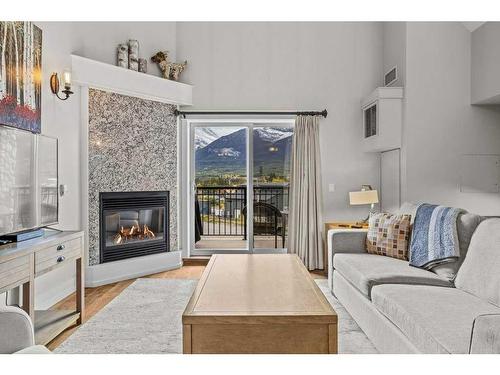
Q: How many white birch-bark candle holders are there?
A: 3